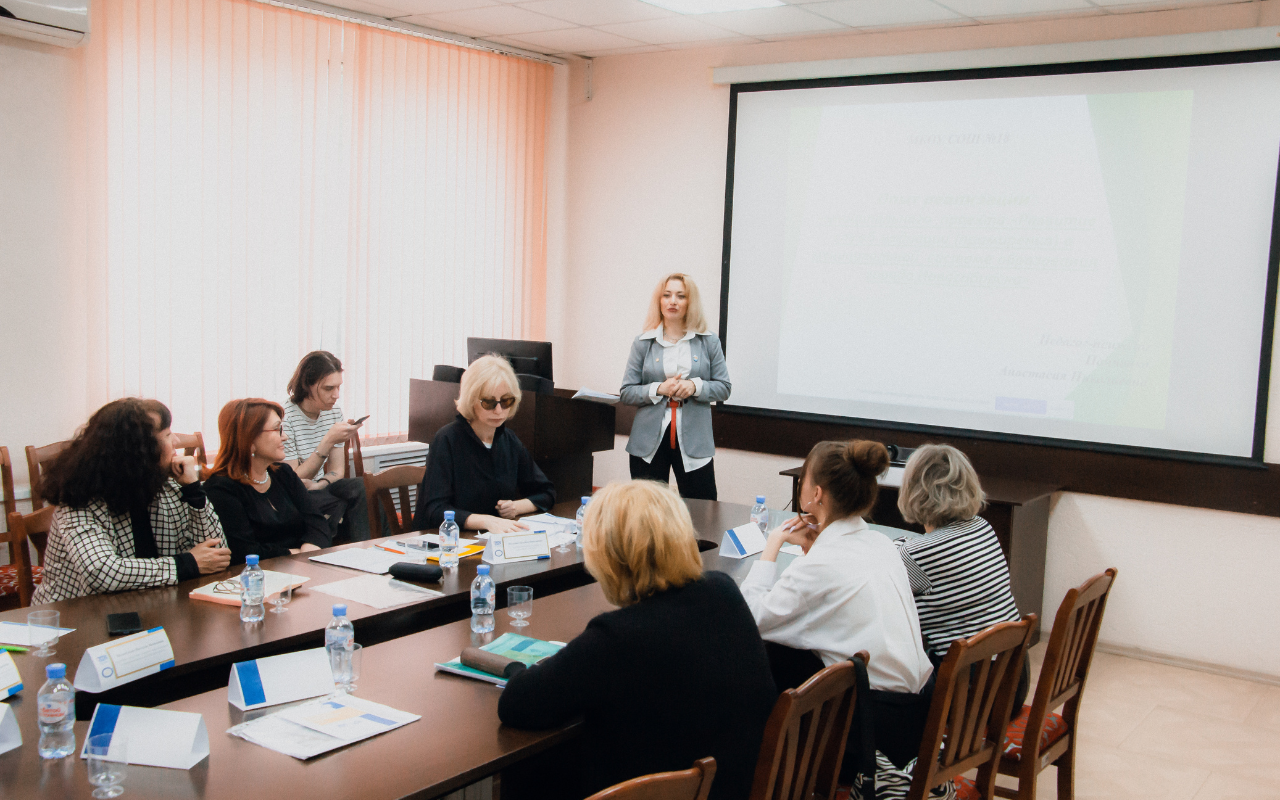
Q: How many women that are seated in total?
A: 6